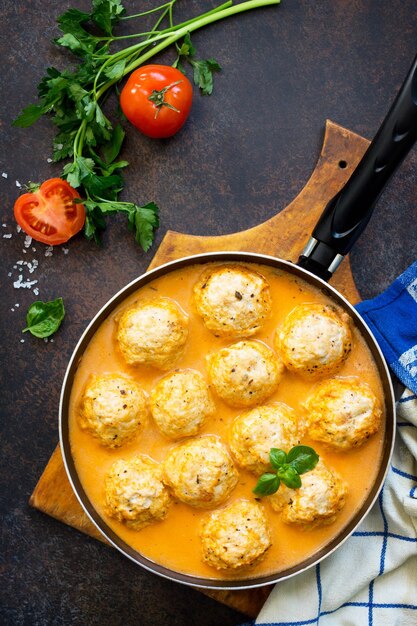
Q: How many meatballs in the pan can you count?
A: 12